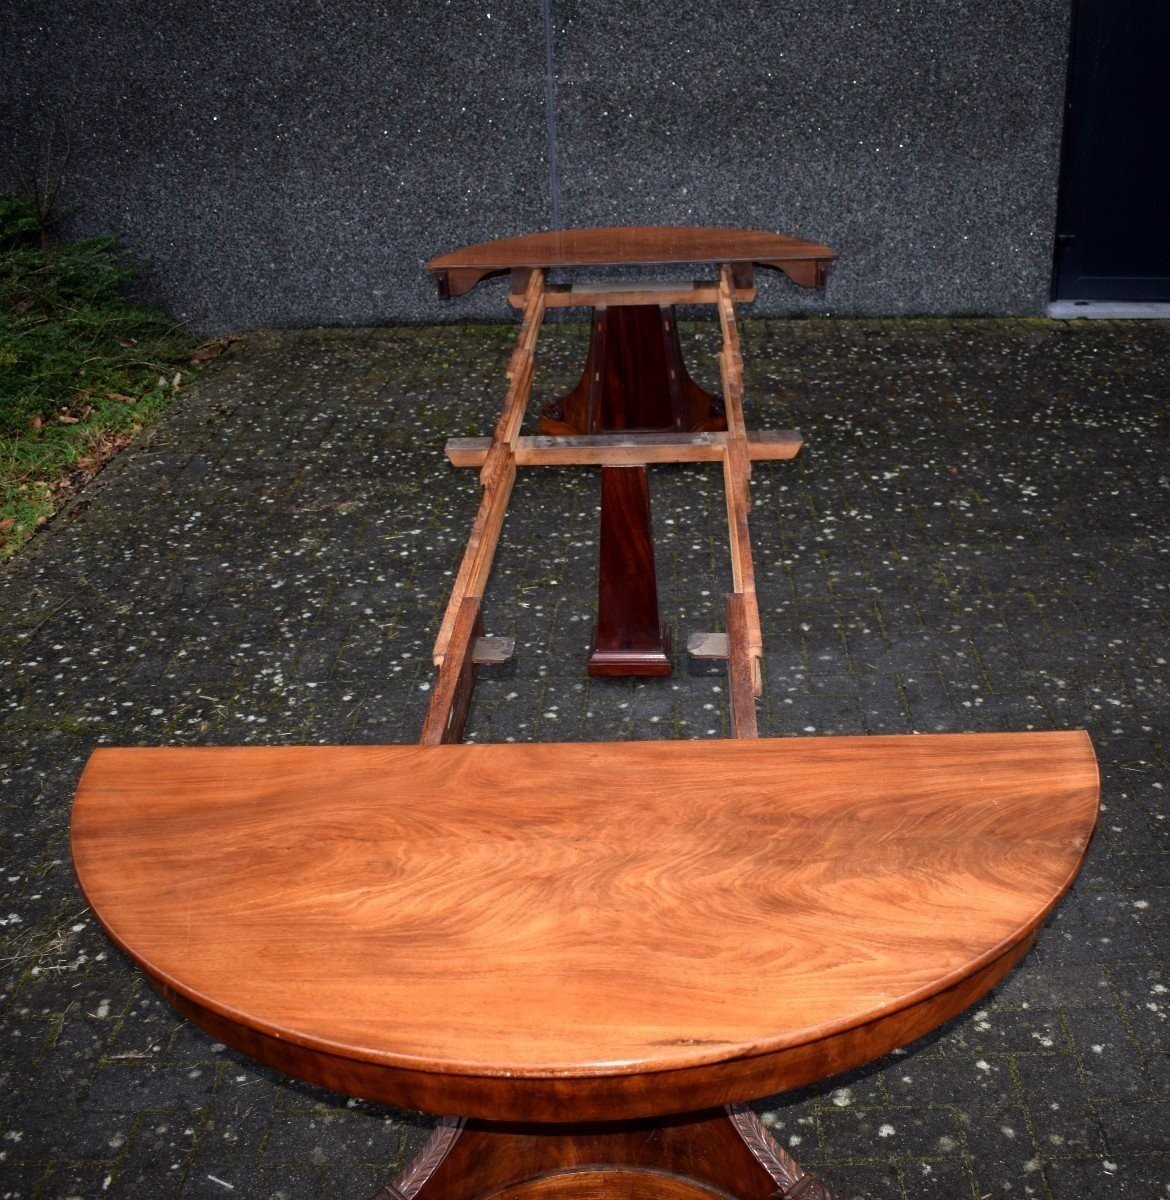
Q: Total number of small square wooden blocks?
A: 2